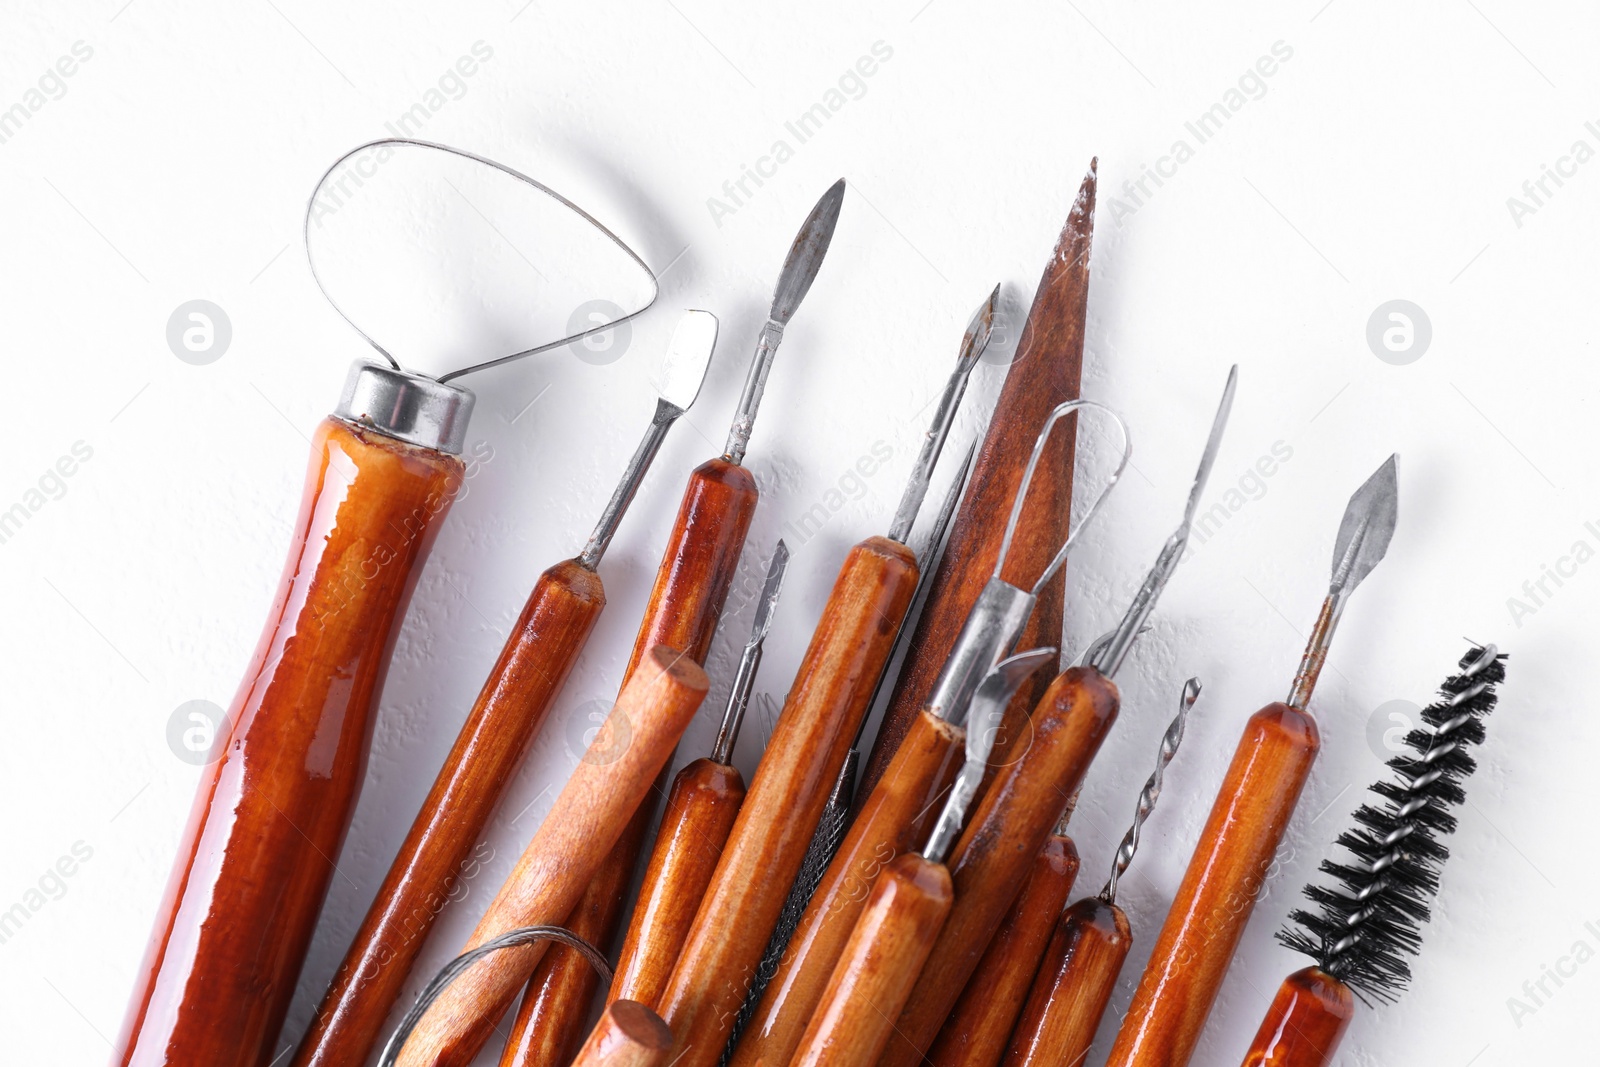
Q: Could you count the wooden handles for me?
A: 14